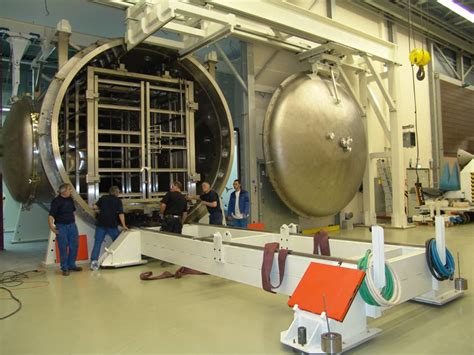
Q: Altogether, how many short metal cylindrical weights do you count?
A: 2